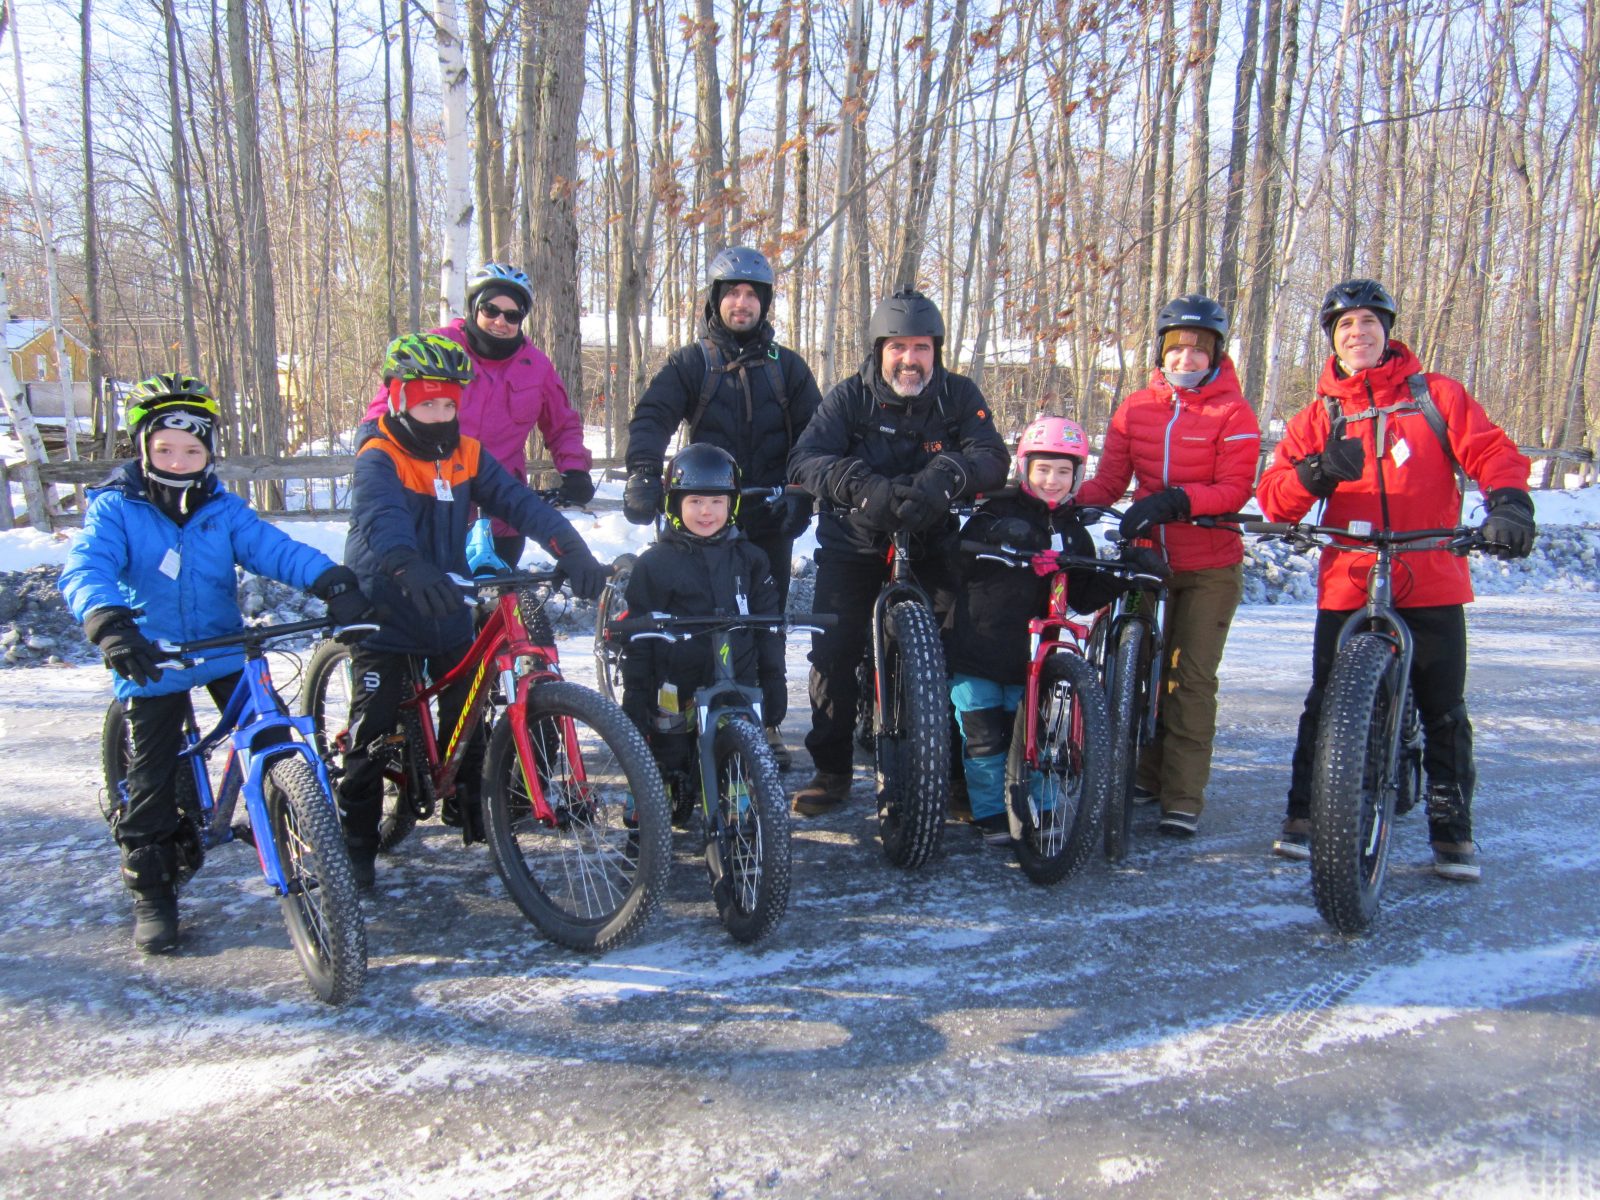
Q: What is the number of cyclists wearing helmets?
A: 9